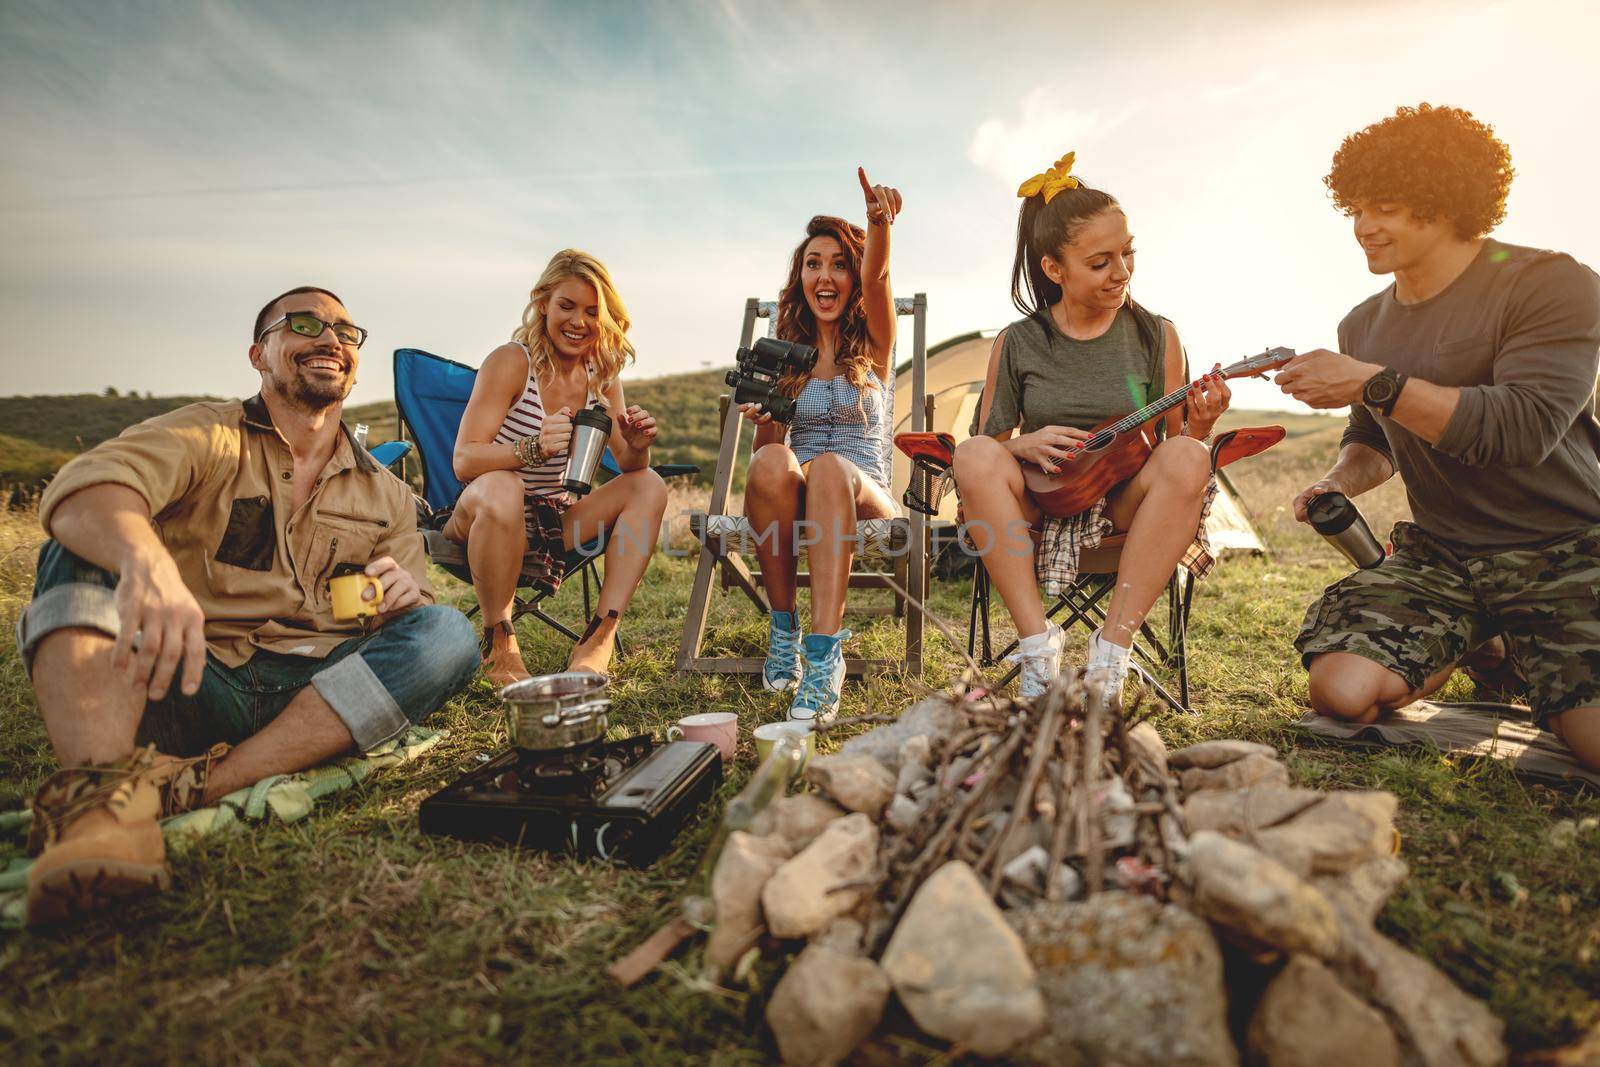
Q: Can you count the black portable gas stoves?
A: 1